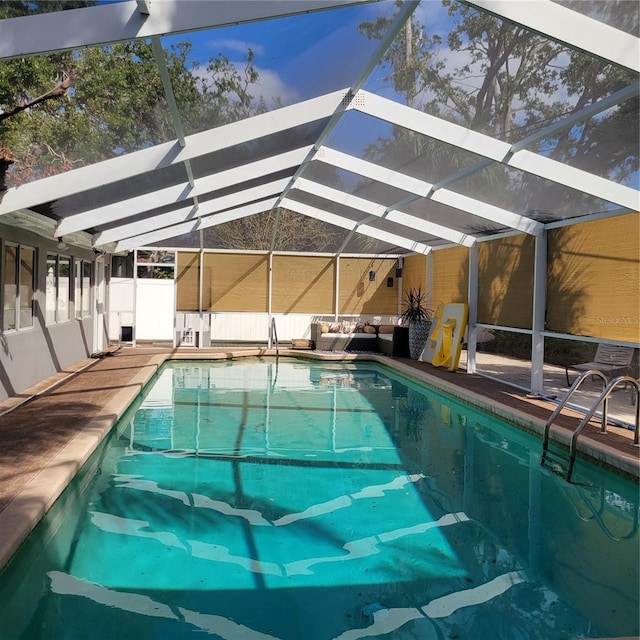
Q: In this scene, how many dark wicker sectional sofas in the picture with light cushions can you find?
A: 1